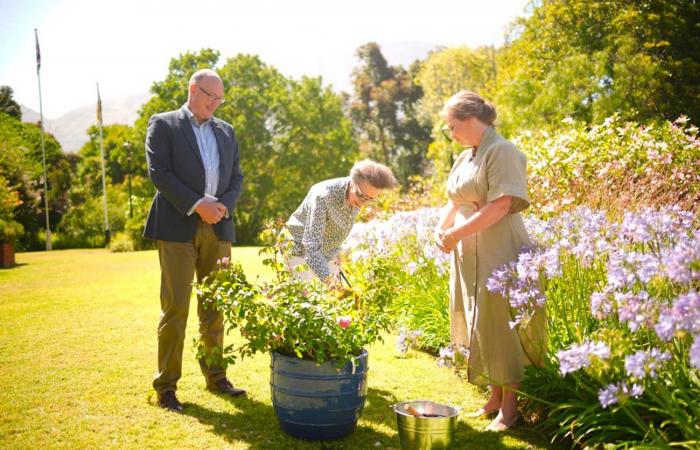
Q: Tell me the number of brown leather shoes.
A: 2